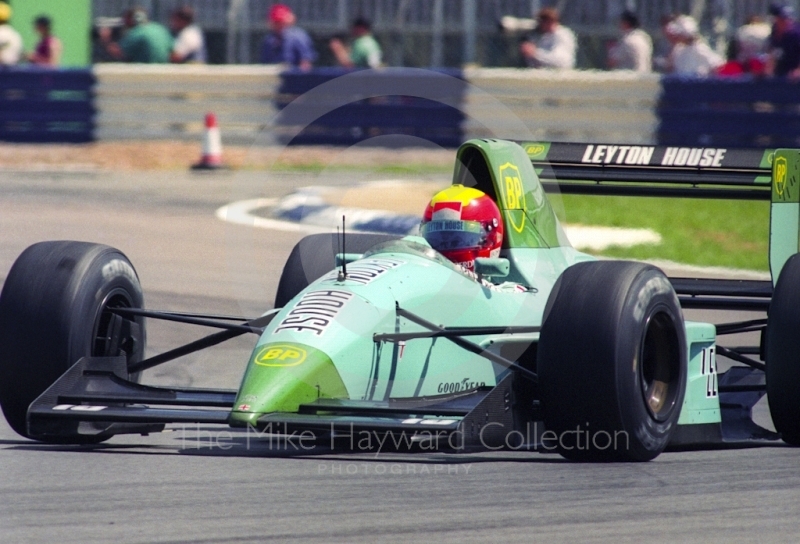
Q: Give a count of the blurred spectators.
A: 11